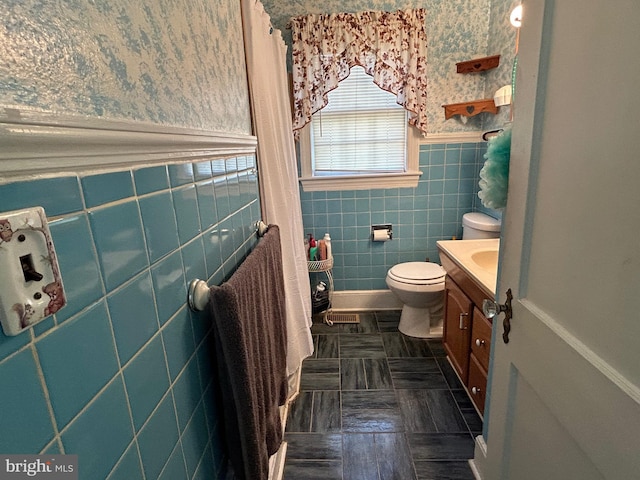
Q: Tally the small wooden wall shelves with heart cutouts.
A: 2